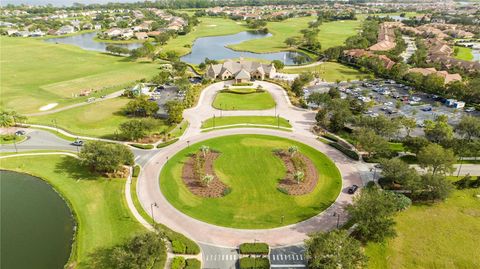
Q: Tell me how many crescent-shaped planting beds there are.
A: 2